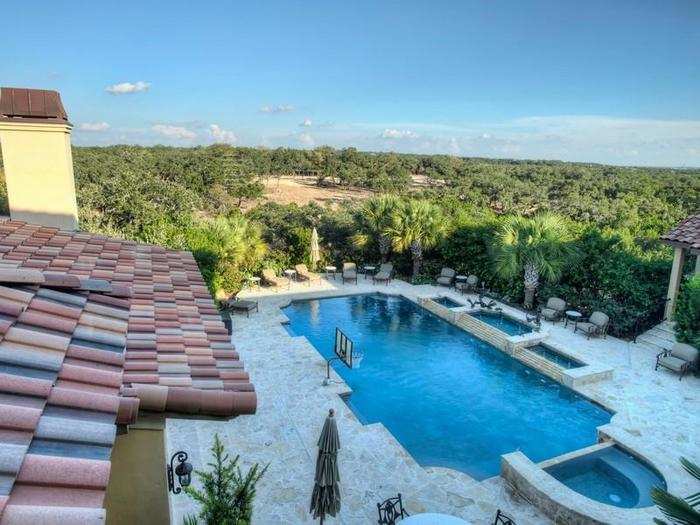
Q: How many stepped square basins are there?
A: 3